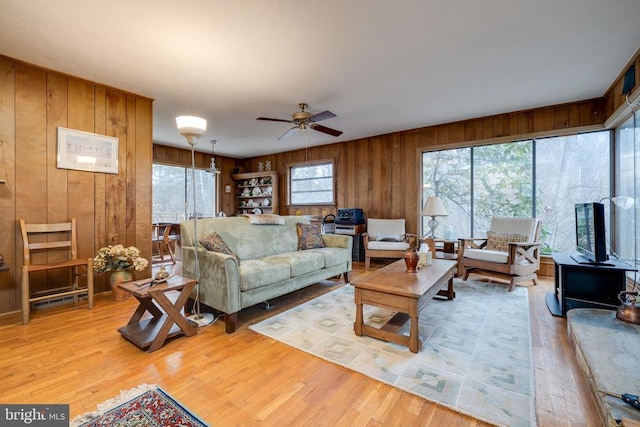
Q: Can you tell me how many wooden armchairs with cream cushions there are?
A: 2